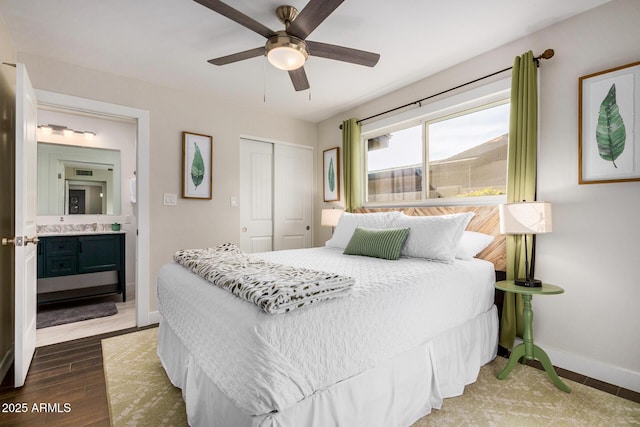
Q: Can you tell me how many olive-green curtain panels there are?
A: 2